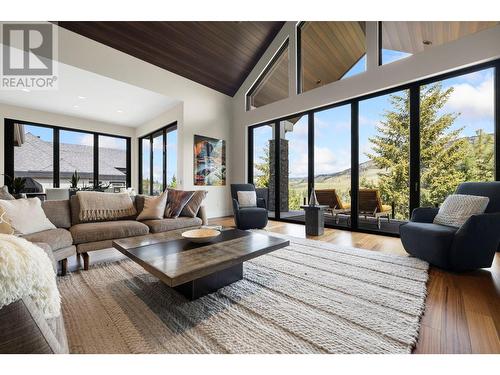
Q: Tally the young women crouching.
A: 0